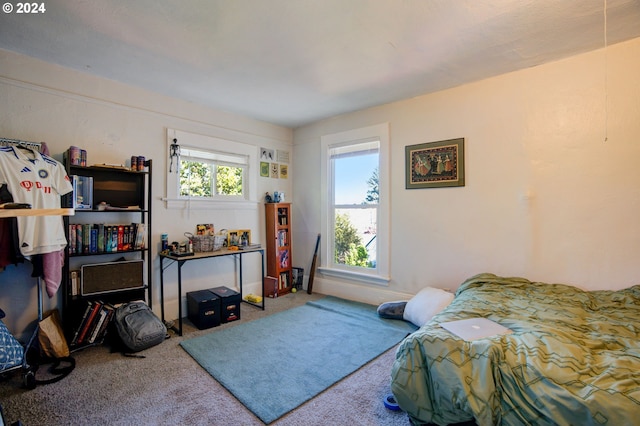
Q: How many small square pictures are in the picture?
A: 5